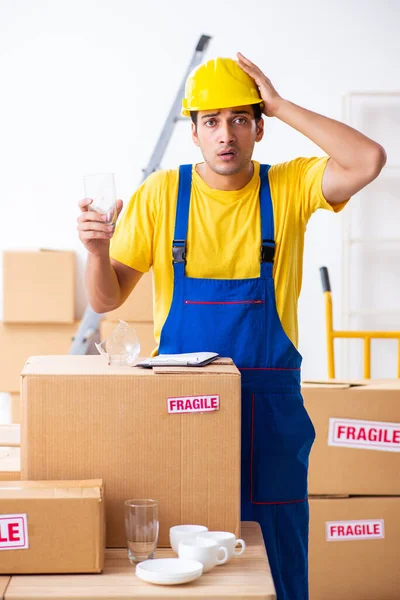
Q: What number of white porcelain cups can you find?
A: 3